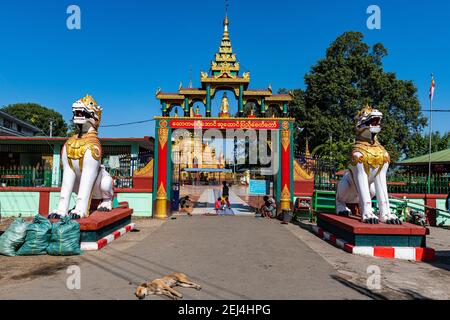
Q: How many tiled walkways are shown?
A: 1